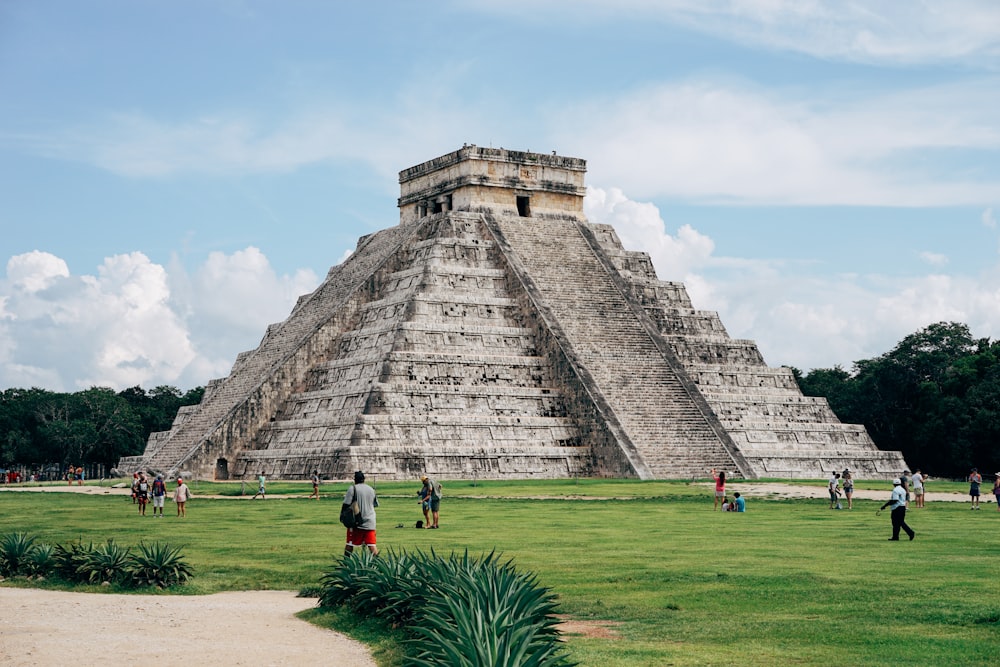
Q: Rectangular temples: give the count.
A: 1